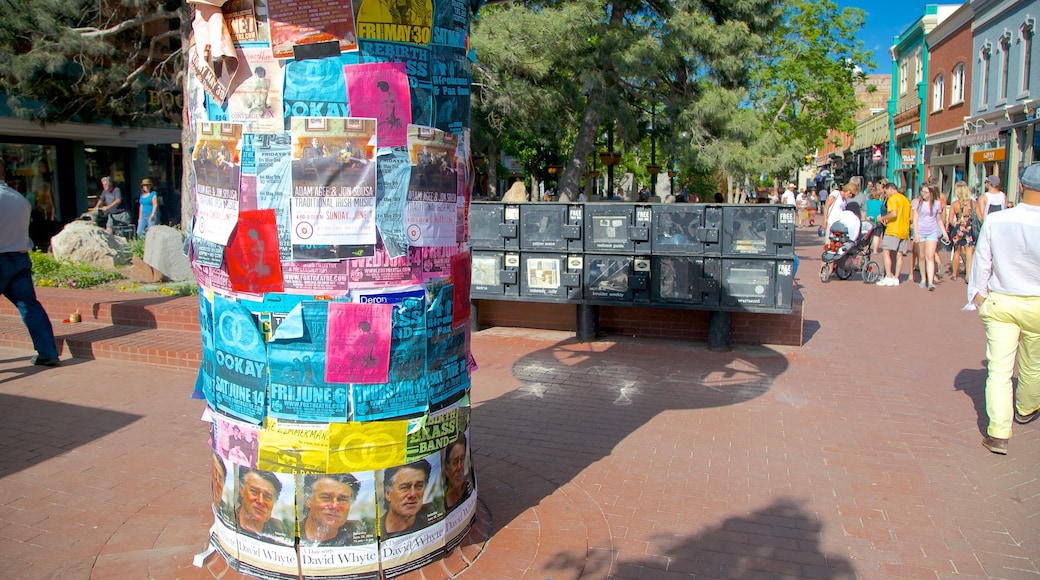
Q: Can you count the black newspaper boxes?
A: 10